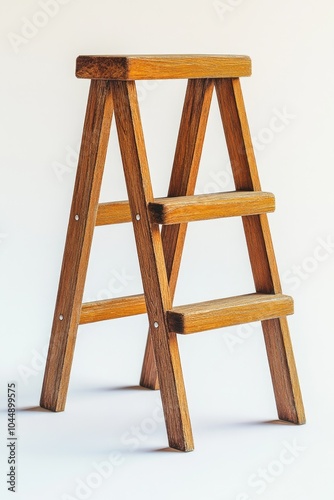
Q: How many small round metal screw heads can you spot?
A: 4